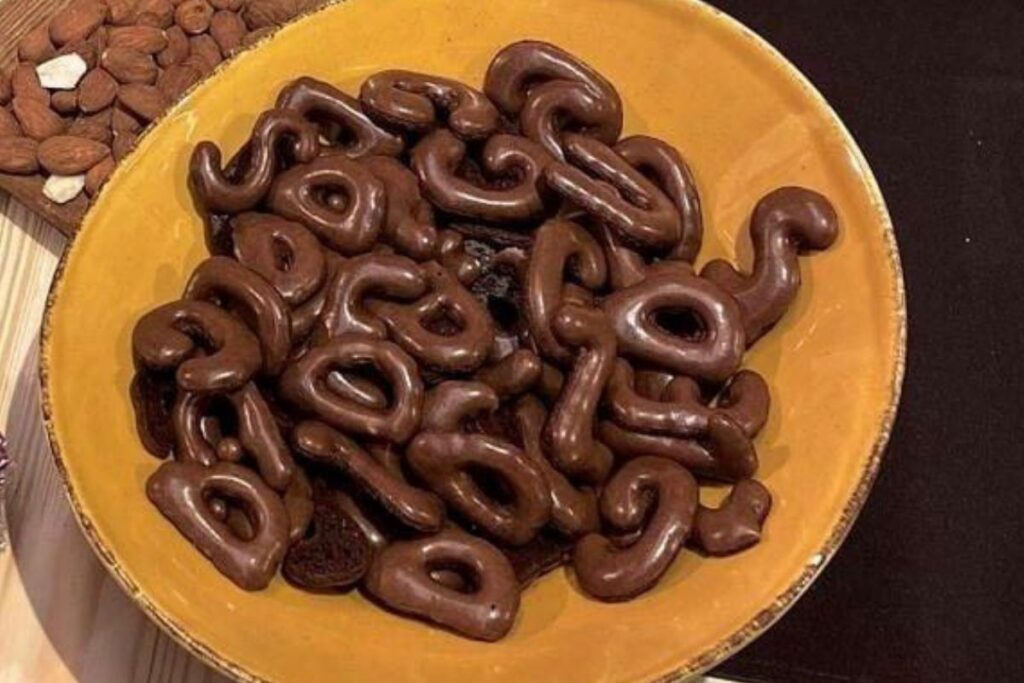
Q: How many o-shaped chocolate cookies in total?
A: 8